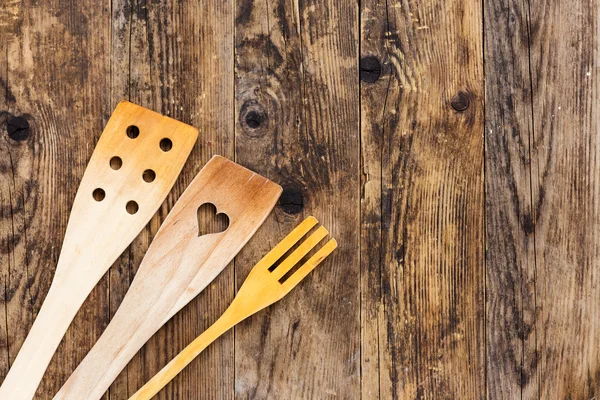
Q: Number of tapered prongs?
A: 3